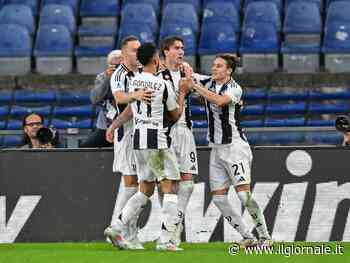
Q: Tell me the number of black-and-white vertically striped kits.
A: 4